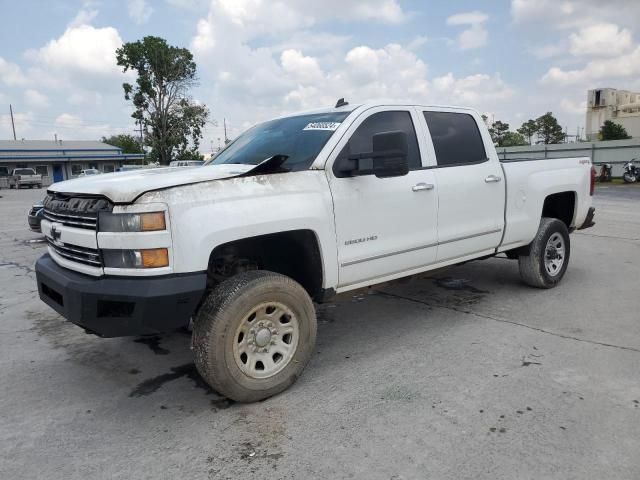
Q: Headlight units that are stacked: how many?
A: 2